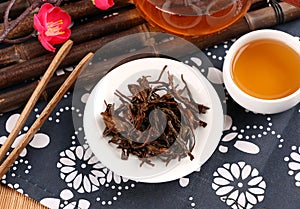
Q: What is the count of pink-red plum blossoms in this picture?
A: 2